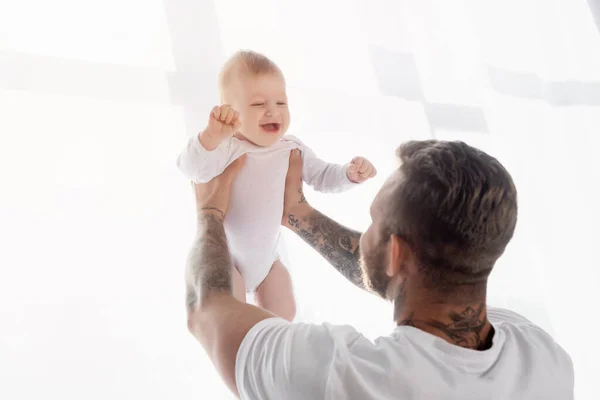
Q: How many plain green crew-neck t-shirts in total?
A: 0